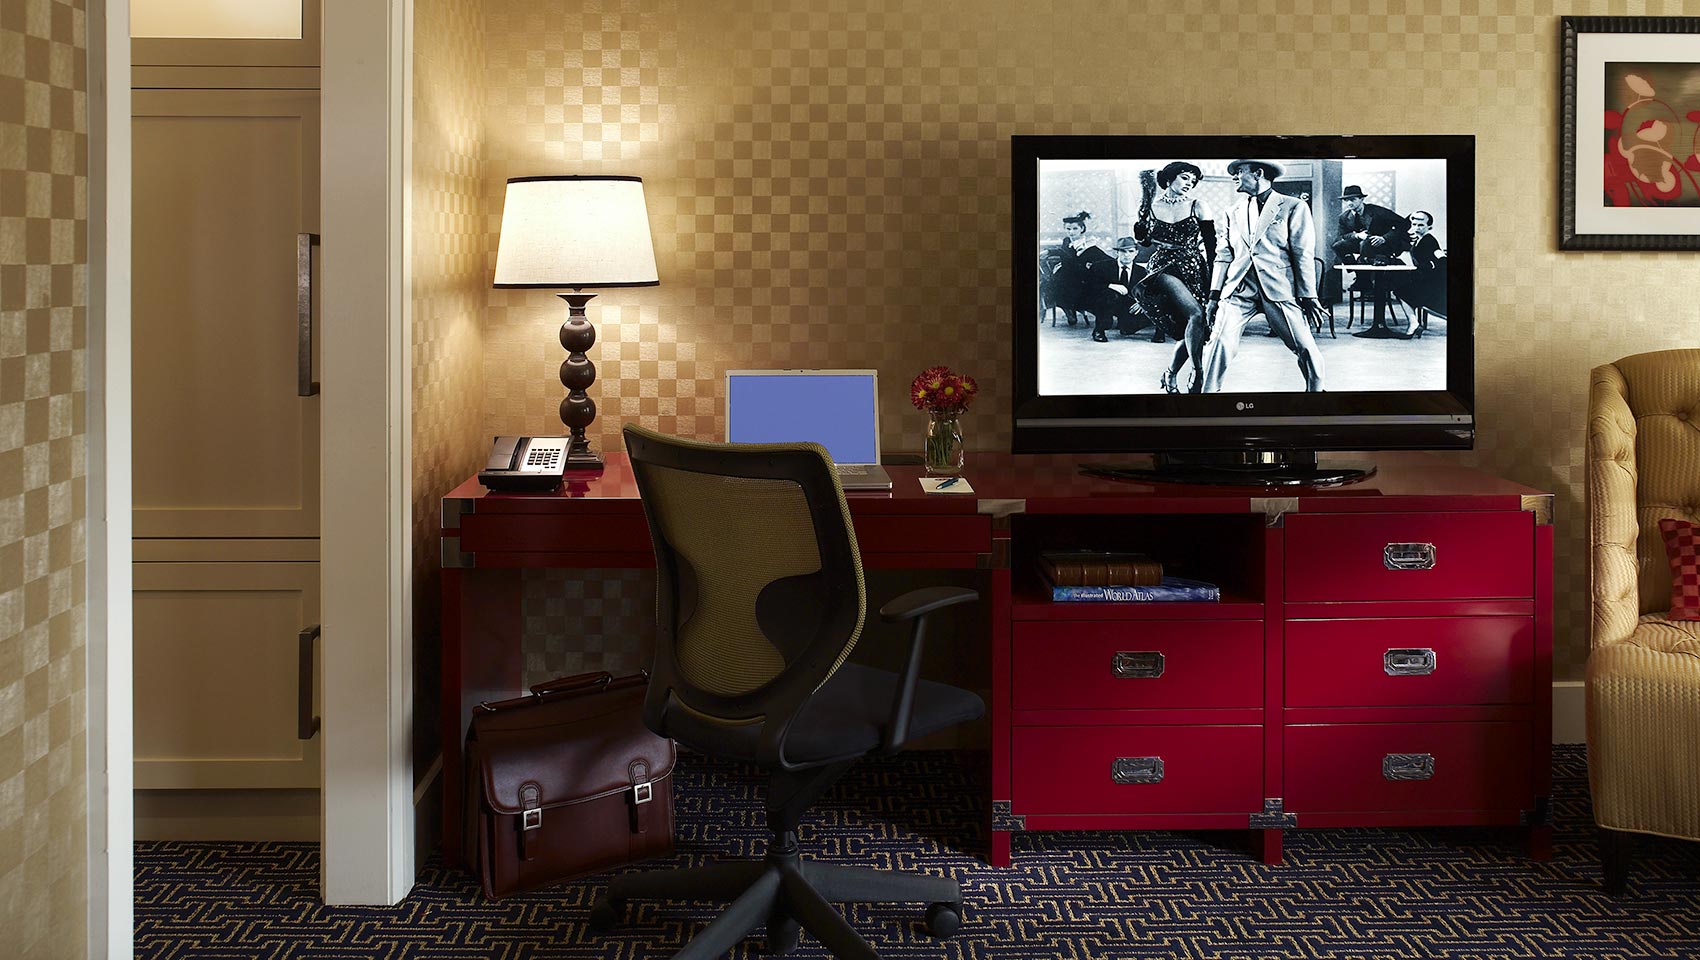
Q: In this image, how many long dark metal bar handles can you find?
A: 2